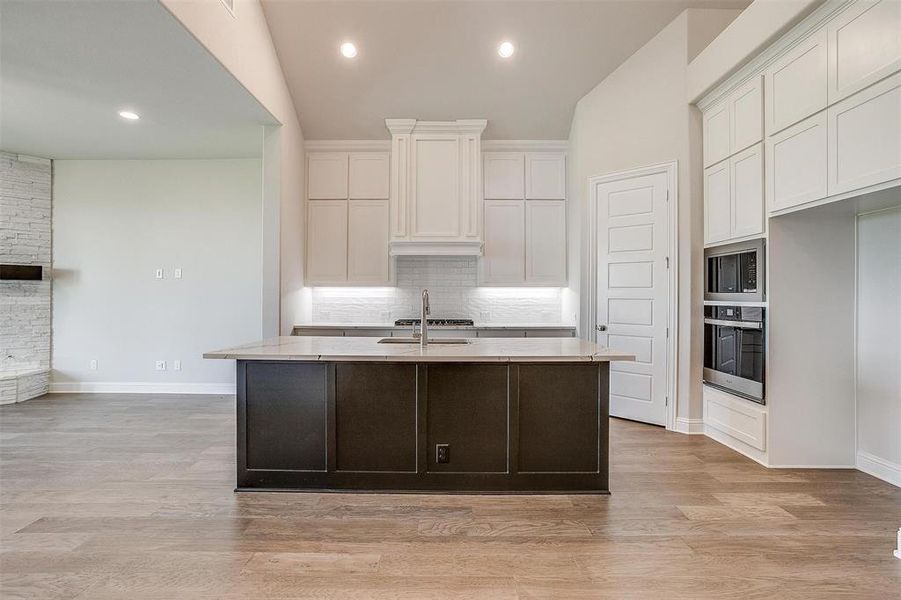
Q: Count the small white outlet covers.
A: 5